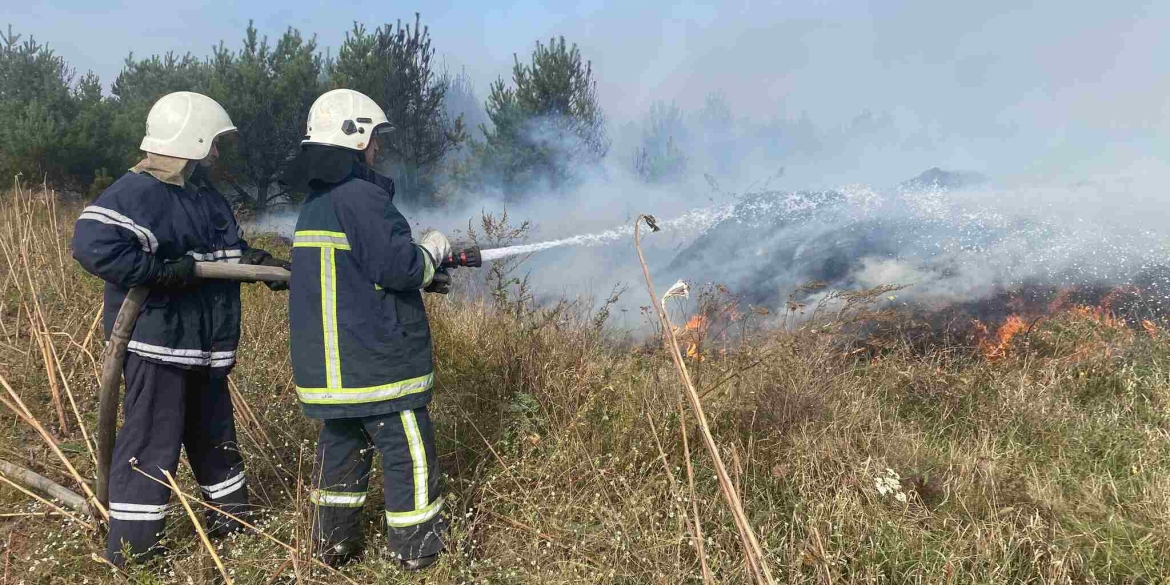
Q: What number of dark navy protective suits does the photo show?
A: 2